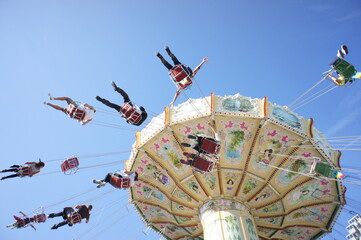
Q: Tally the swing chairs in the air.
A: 13